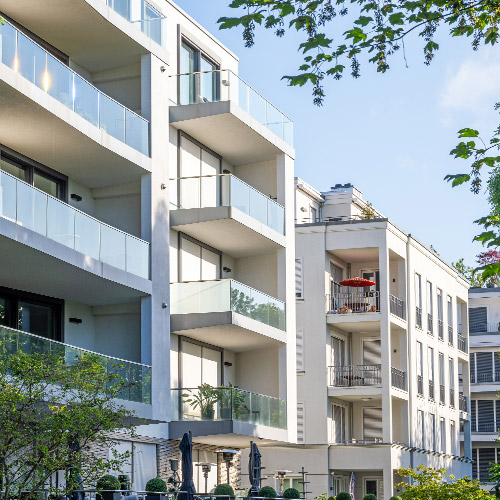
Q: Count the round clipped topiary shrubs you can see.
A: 8